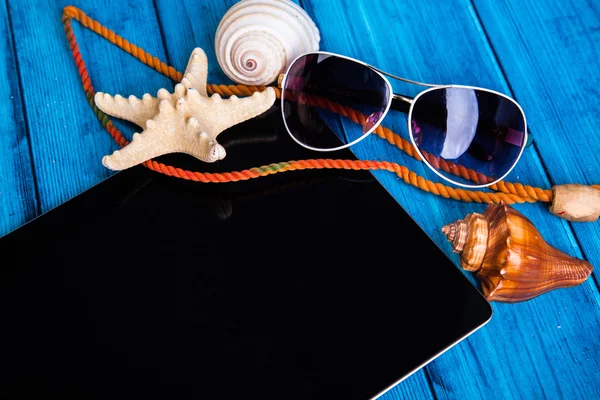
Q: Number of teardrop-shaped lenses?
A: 2